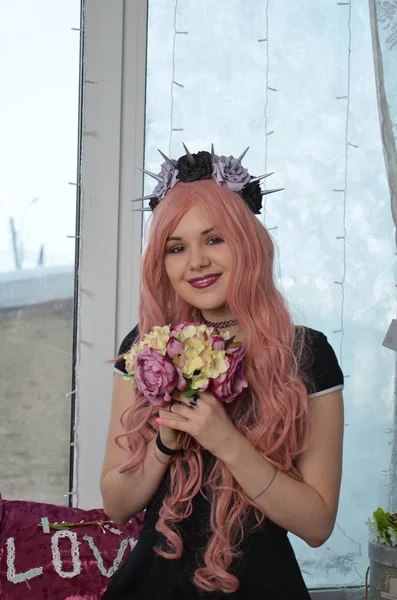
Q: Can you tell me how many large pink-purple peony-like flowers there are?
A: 2